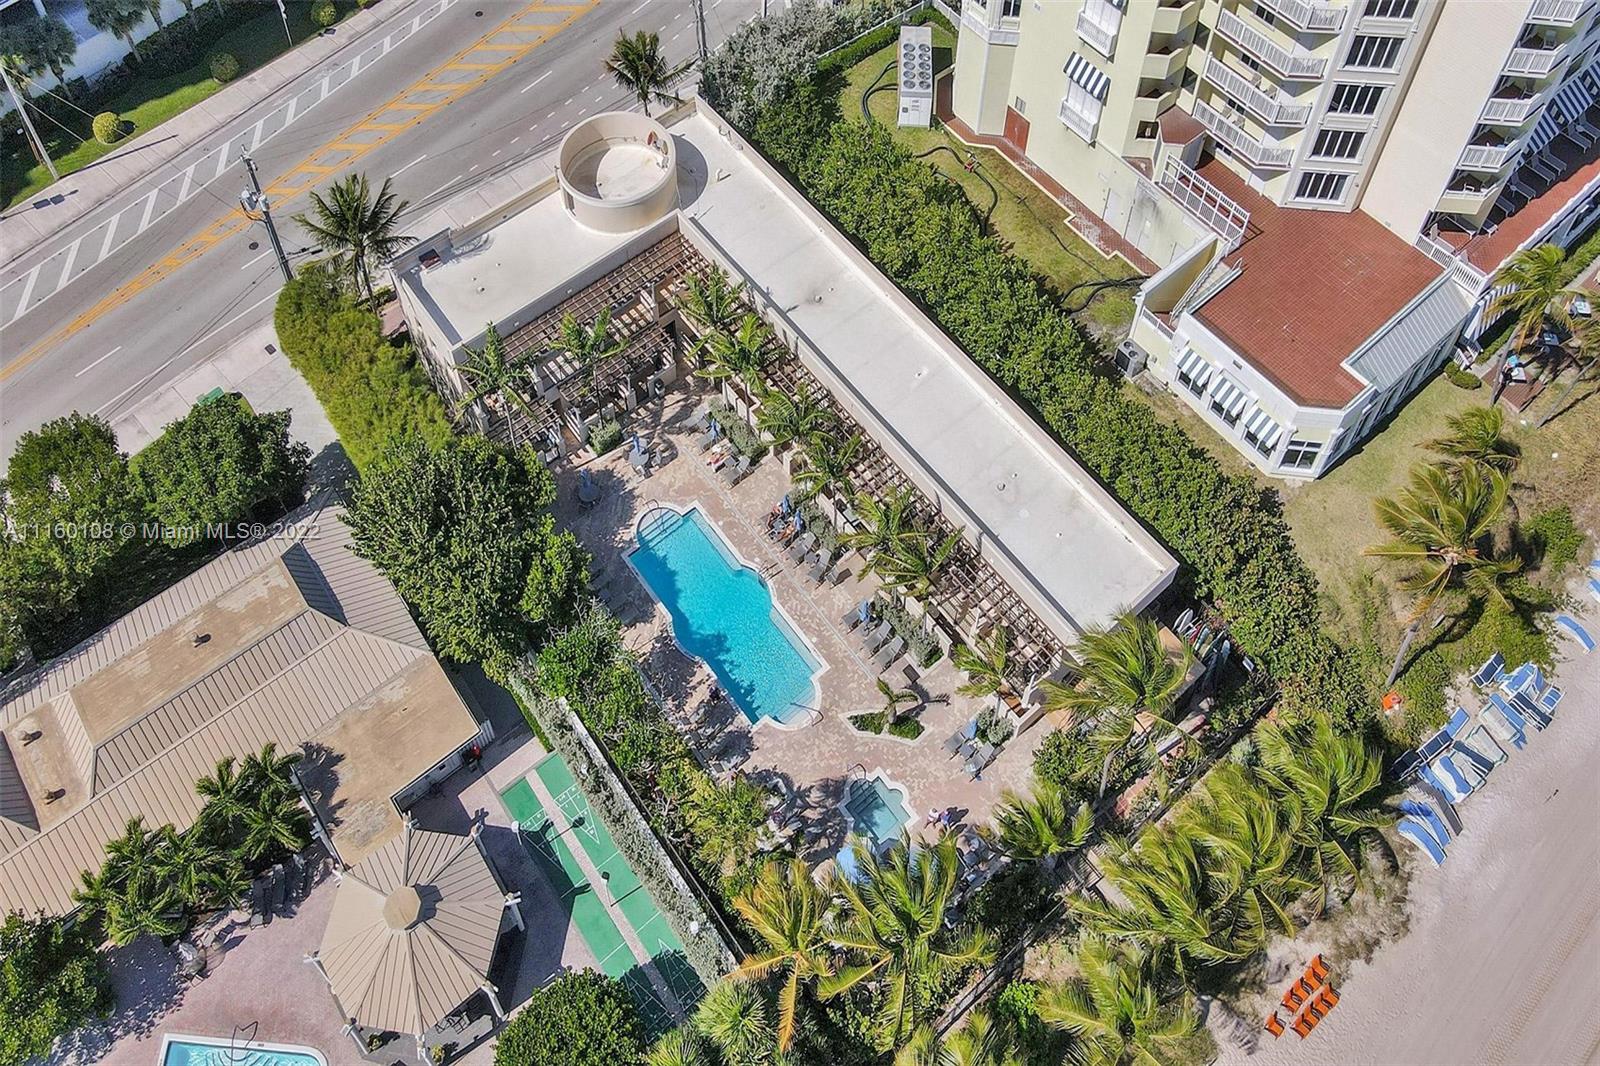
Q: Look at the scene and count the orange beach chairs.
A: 9